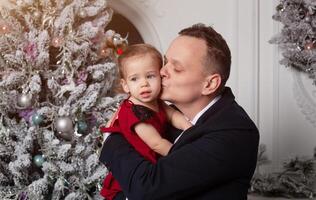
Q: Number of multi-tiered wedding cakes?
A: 0